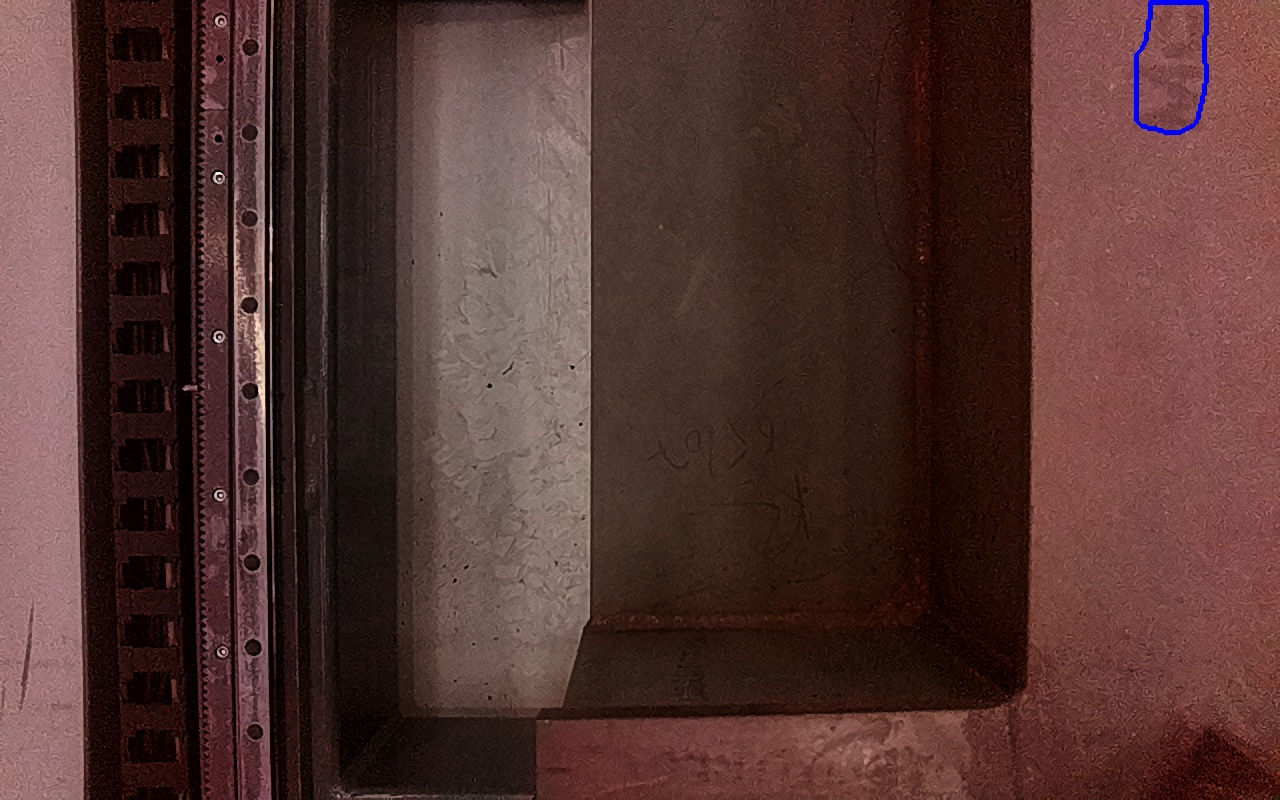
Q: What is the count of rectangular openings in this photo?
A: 14